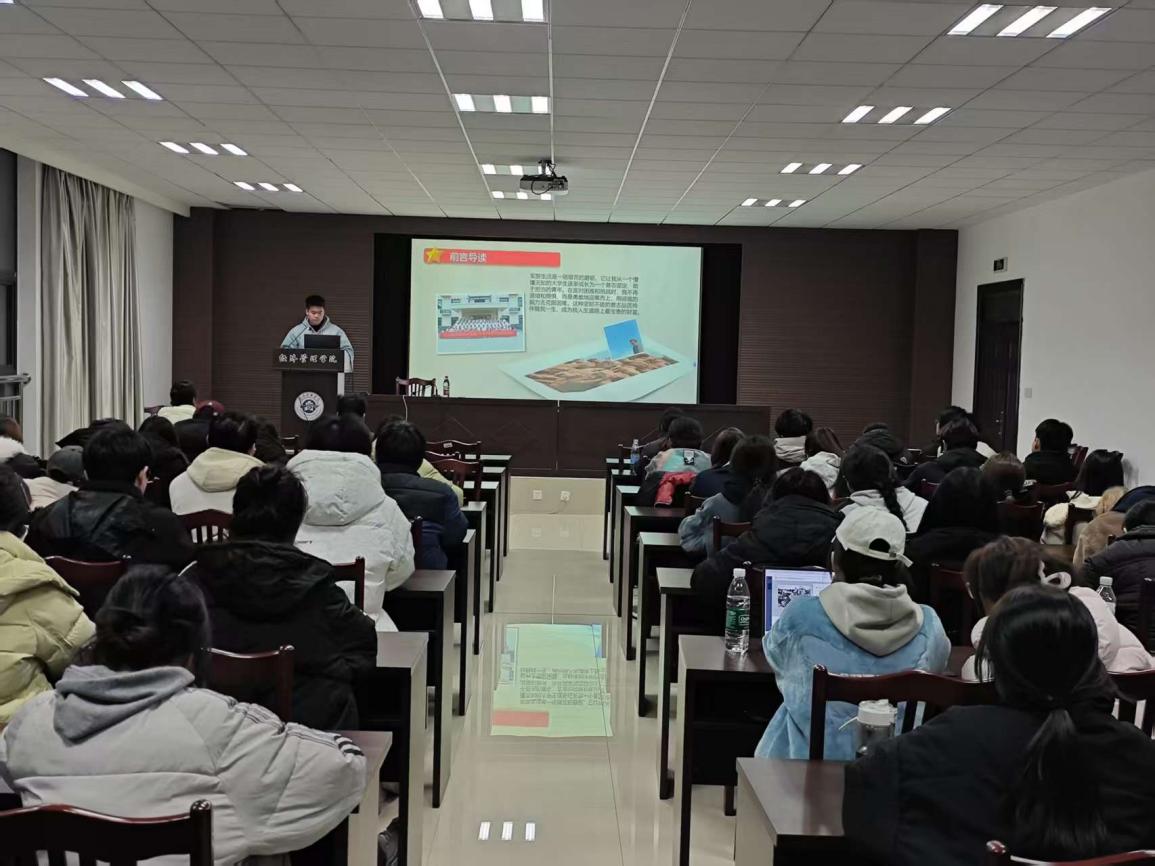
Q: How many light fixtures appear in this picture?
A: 12